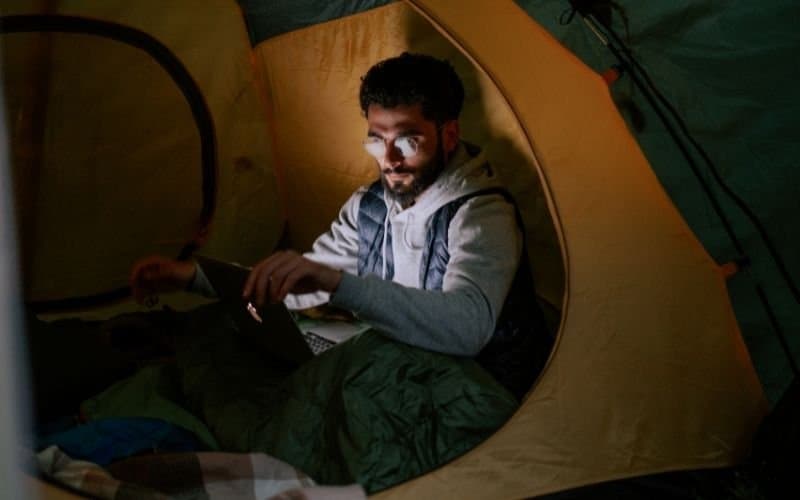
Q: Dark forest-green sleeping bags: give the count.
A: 1